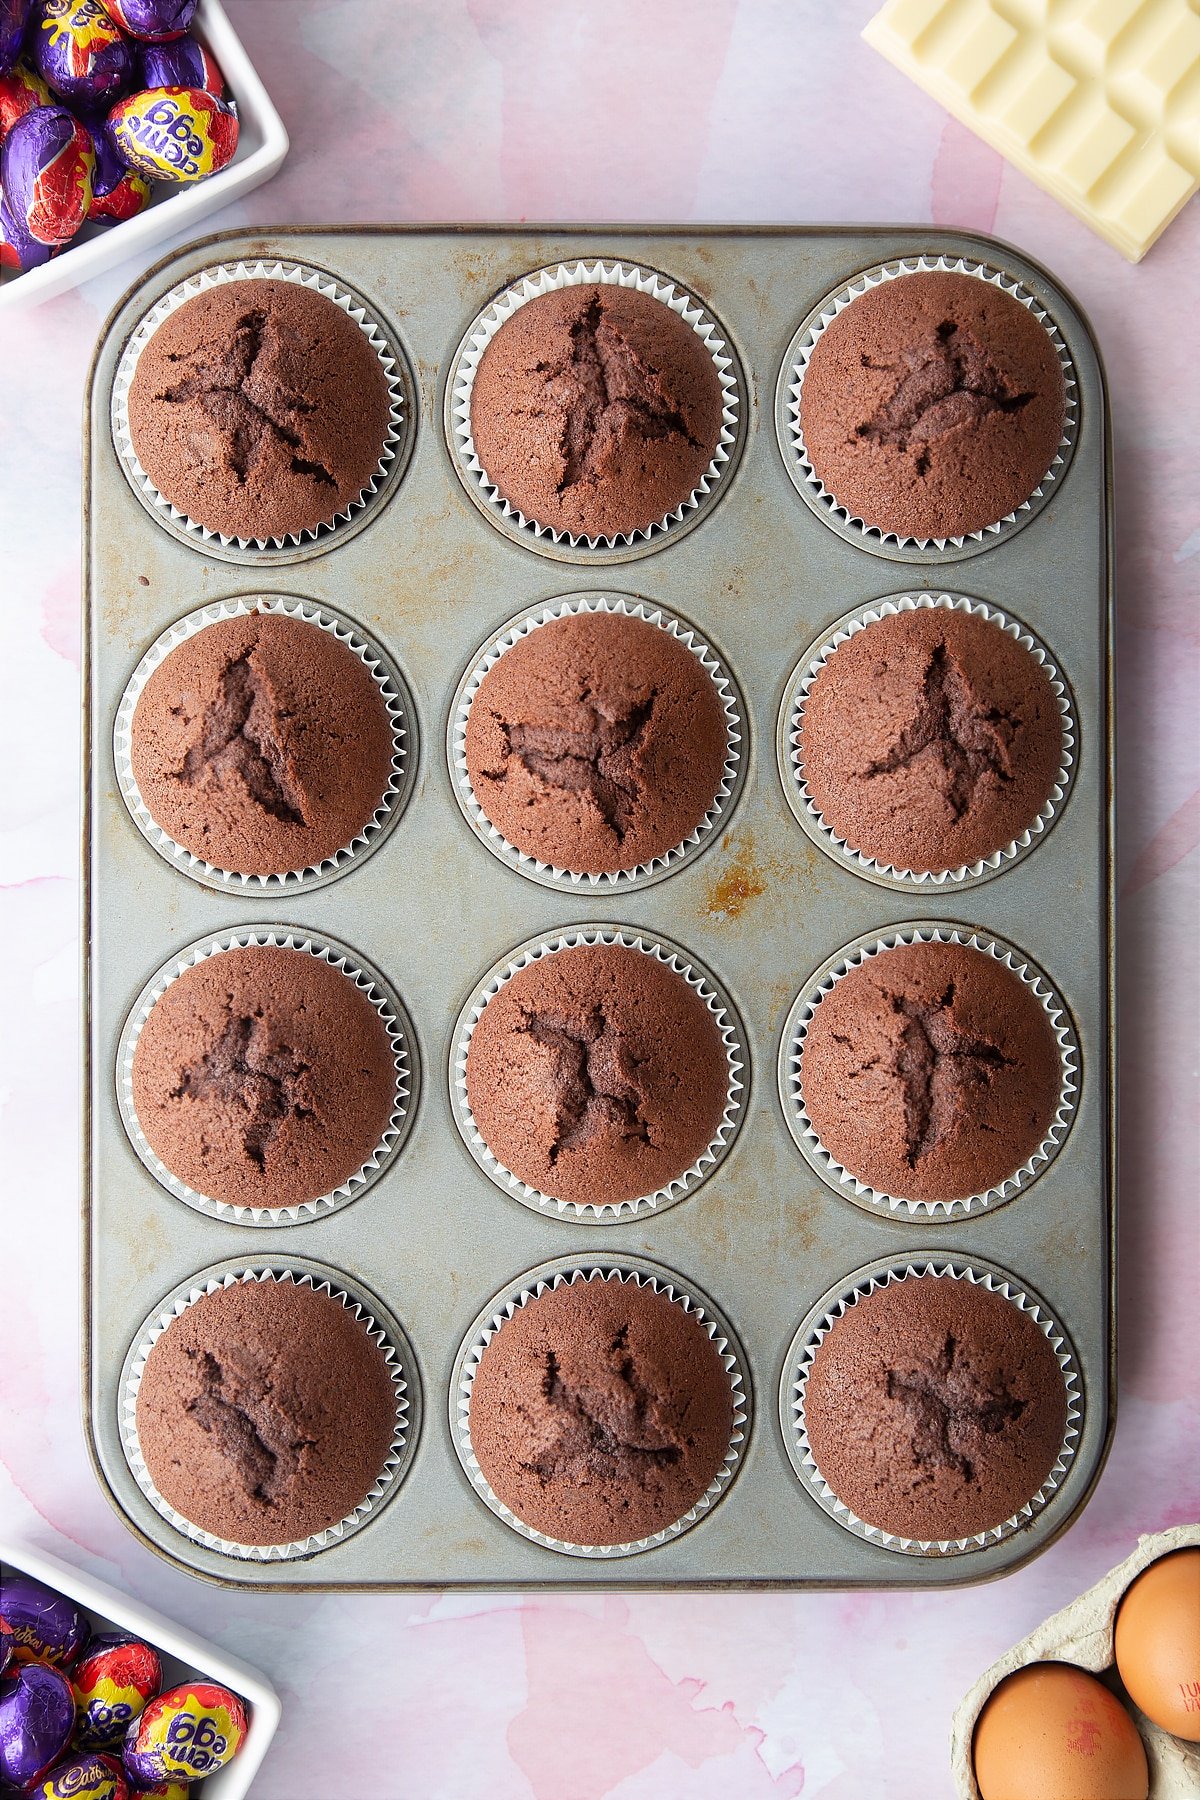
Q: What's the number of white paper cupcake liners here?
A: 12